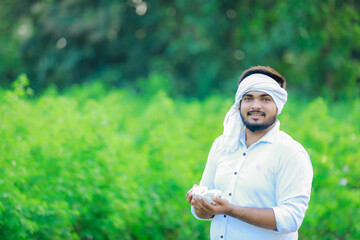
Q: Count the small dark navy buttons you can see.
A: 5